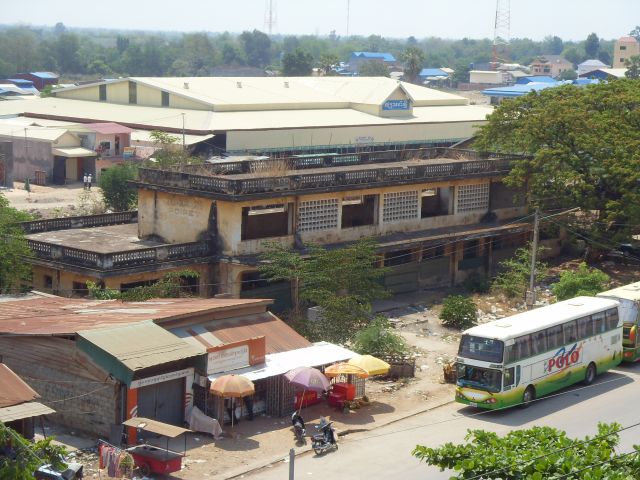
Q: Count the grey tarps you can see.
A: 1